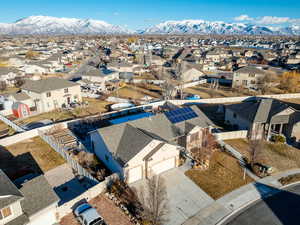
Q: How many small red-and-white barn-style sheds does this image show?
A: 1